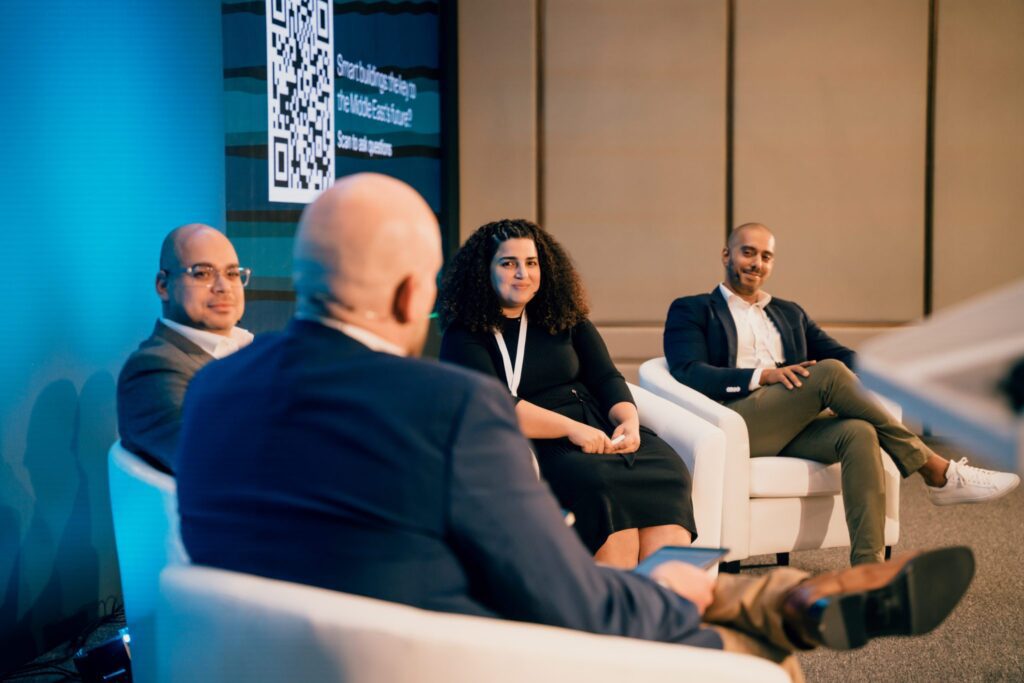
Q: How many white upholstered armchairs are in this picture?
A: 4